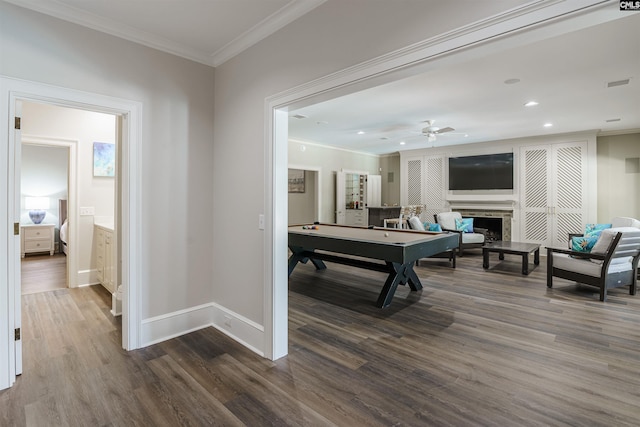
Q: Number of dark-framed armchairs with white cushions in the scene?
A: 4